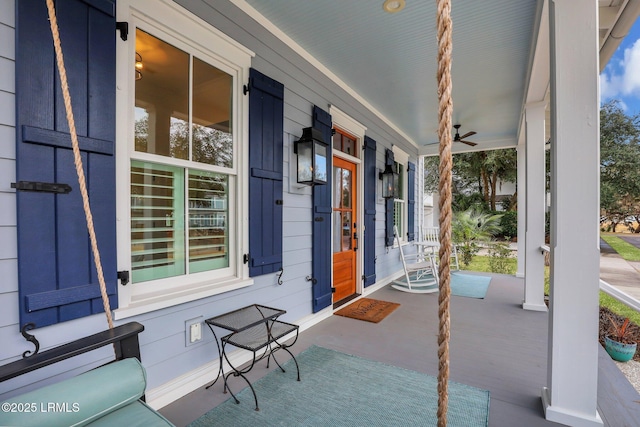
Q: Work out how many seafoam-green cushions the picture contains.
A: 2